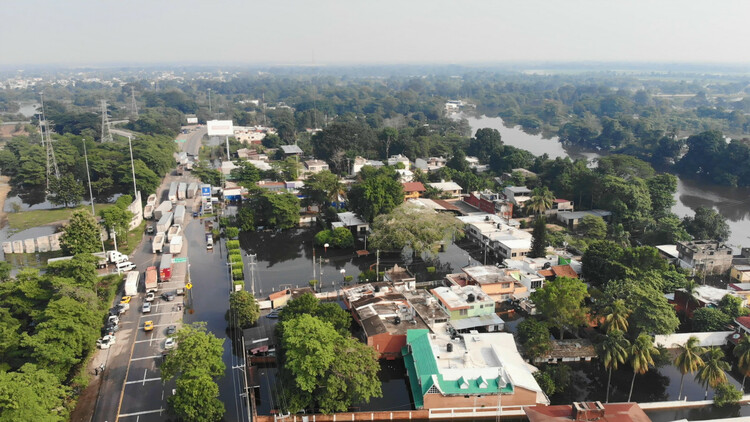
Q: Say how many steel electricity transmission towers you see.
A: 3